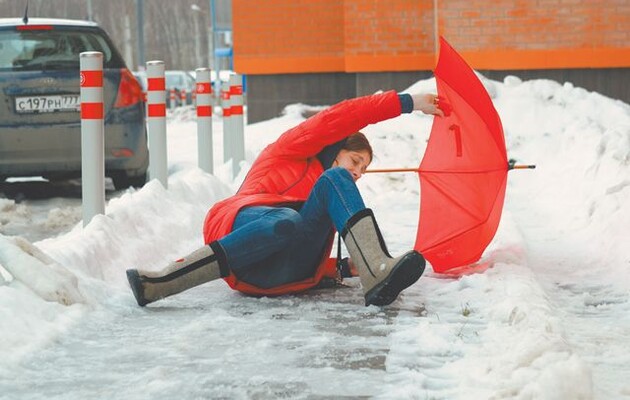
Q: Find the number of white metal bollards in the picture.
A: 5